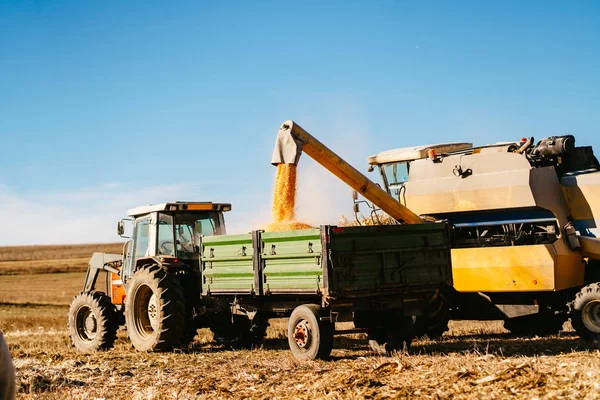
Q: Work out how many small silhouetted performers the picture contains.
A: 0